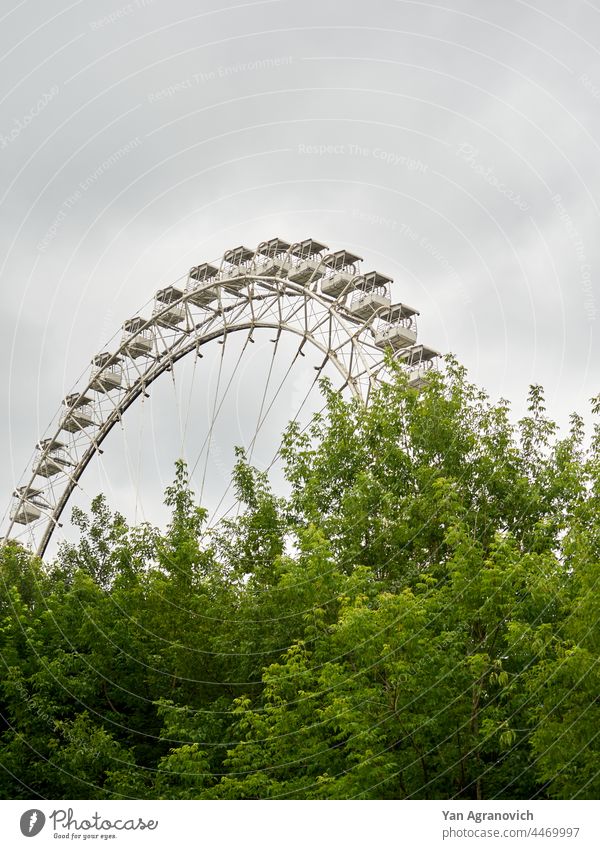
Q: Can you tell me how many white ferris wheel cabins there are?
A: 14